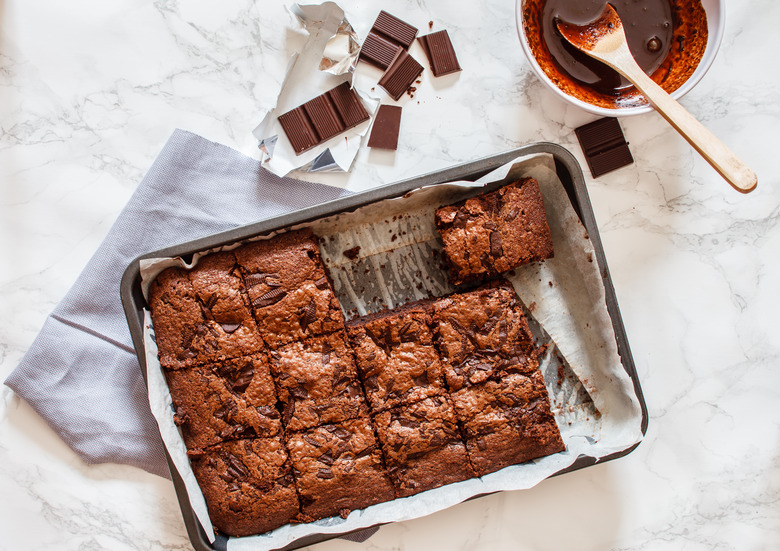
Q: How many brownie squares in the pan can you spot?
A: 11